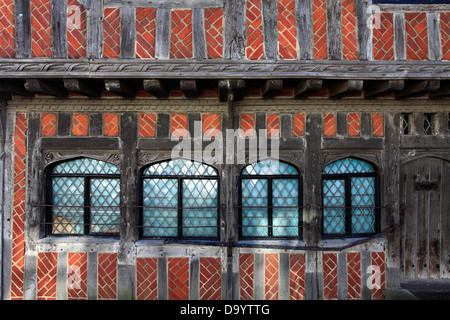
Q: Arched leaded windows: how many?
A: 4